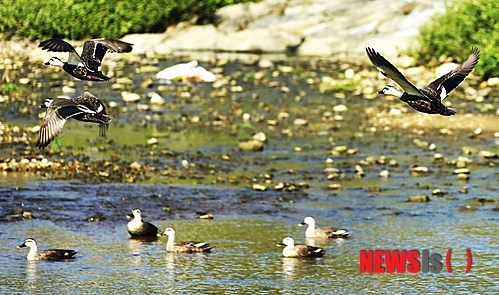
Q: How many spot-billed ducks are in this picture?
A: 8